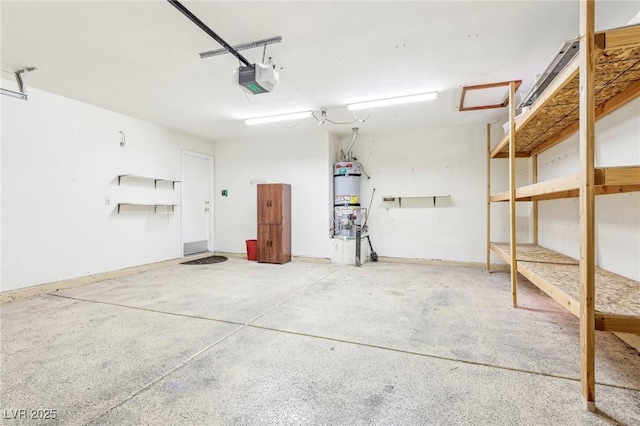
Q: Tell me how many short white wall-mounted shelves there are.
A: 3